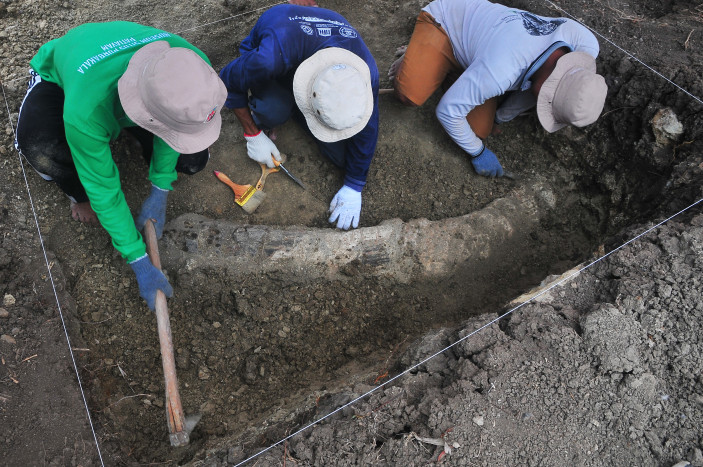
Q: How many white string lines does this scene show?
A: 4